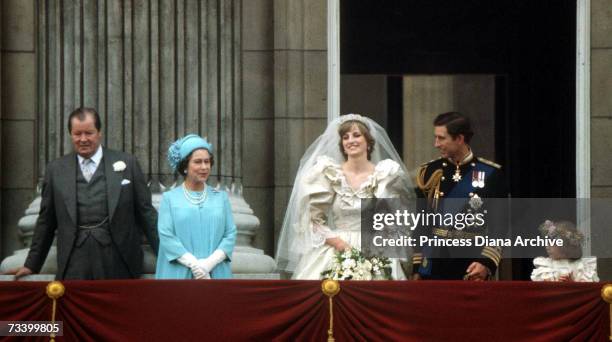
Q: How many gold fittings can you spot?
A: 3